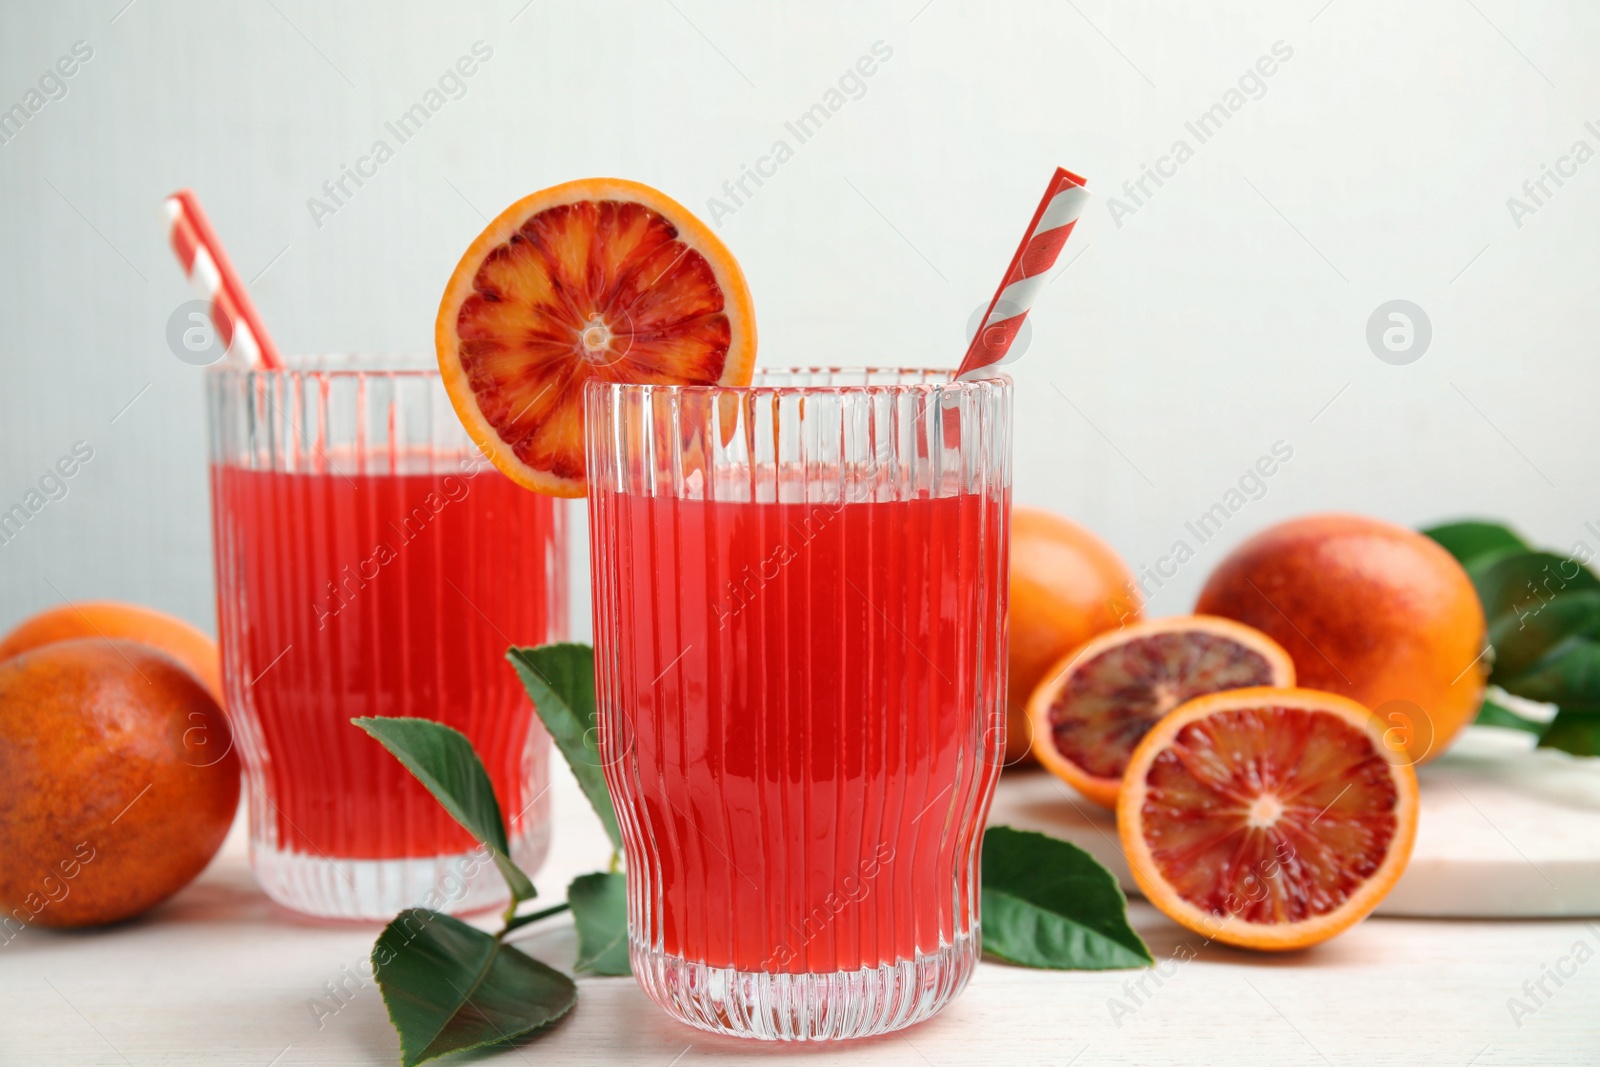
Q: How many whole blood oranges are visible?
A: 4